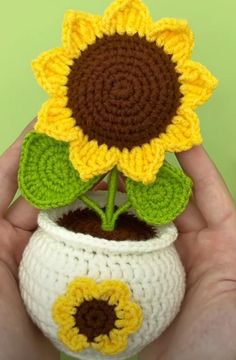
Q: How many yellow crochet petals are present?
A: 15